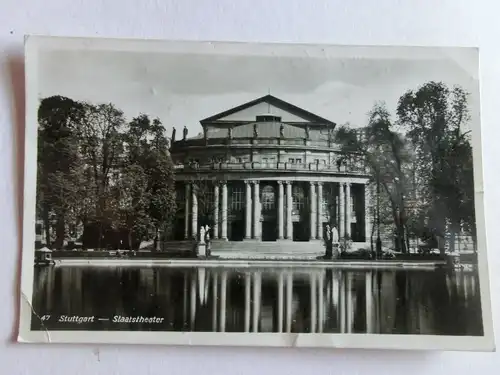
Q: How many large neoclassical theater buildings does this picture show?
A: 1